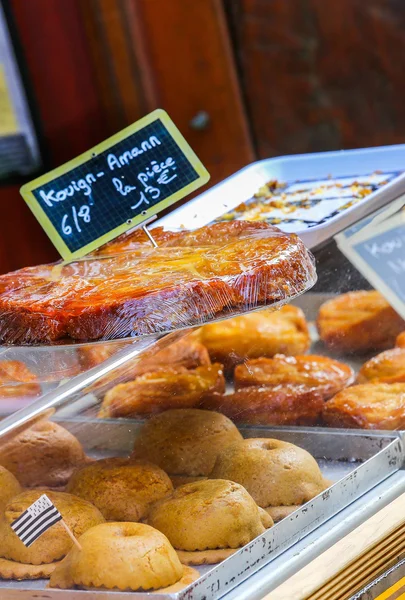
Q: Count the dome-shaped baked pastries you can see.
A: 8